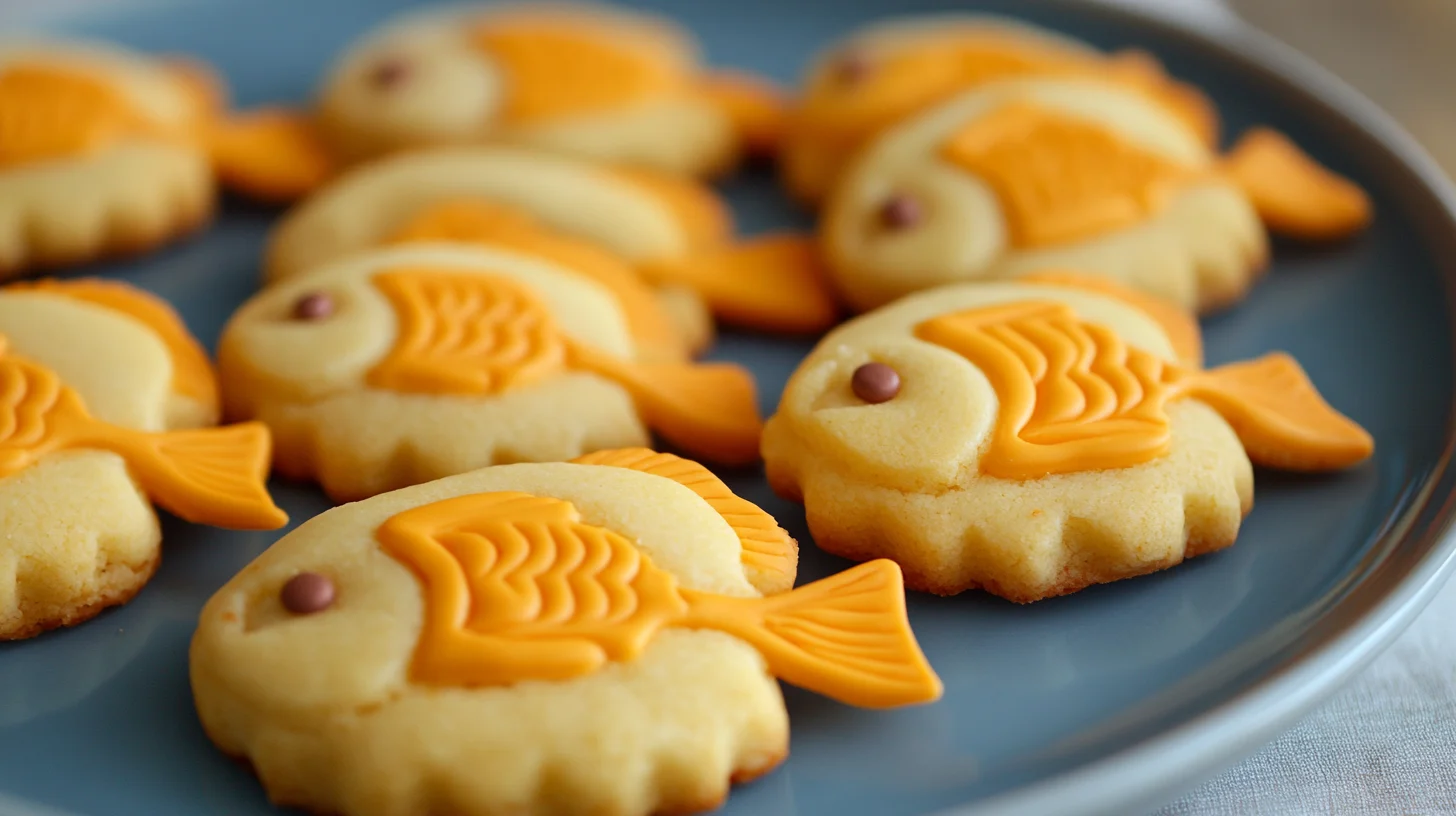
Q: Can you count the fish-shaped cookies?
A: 9